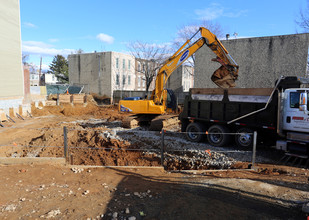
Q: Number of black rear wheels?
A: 3